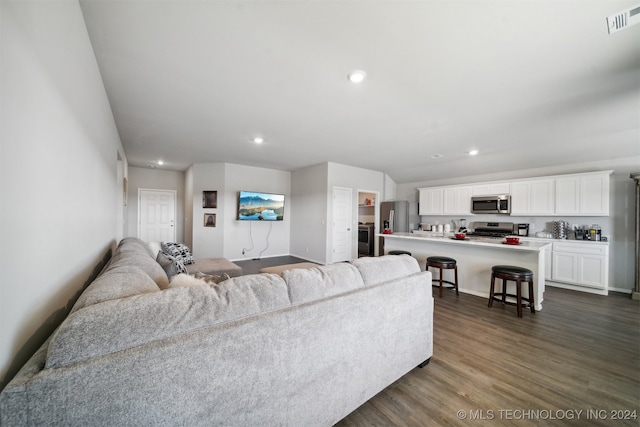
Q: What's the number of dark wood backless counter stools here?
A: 3